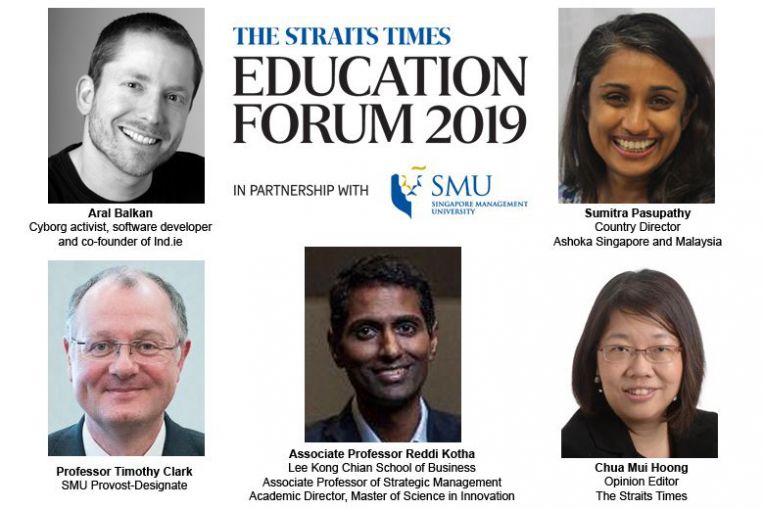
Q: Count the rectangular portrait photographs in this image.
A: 5